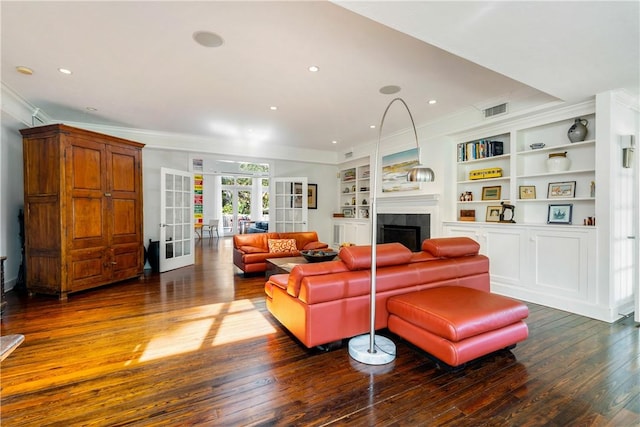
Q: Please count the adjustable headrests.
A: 2